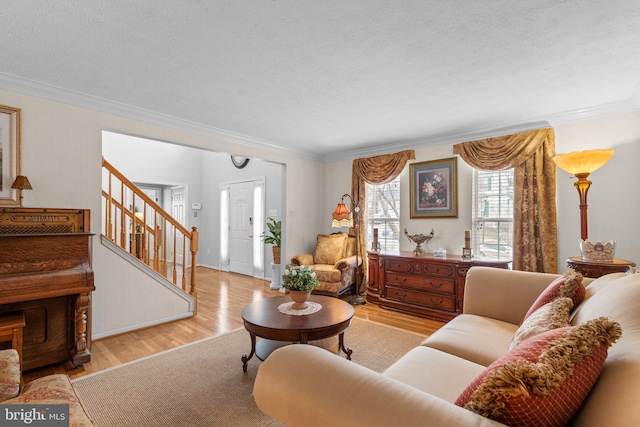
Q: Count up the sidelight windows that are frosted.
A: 2